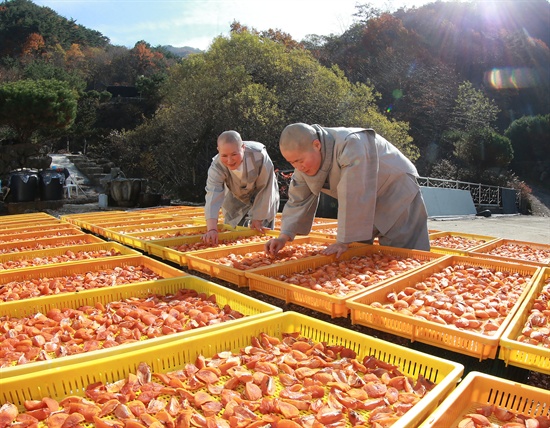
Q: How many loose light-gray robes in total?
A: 2